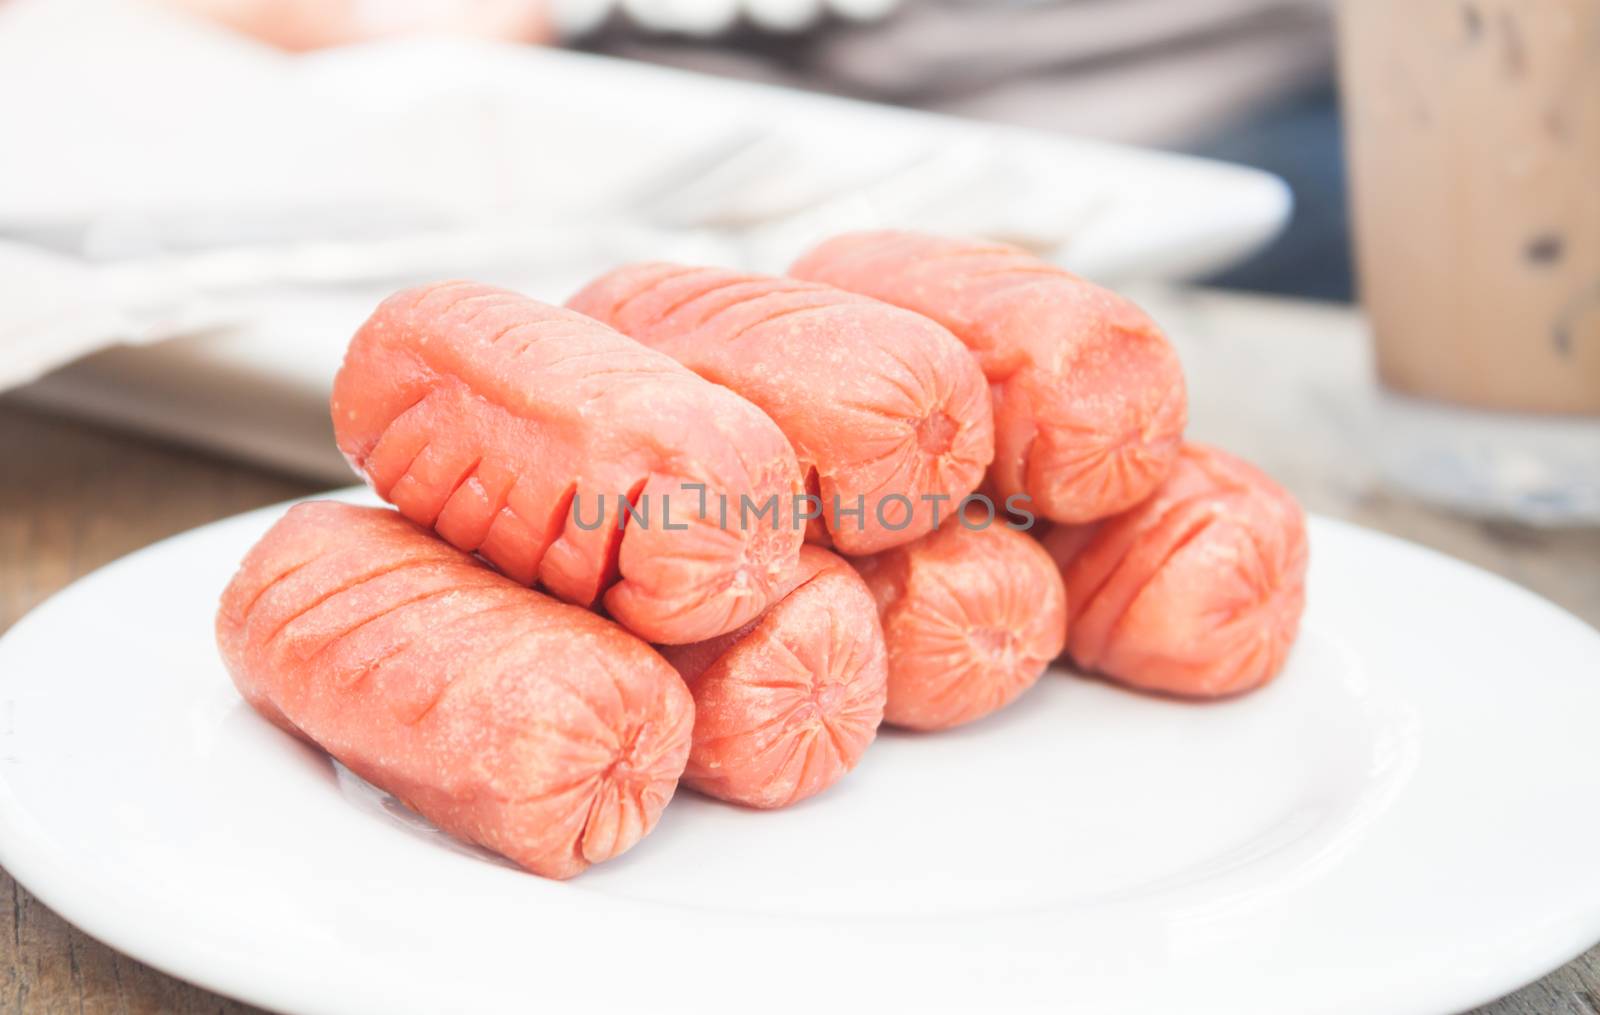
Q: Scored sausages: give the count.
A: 7